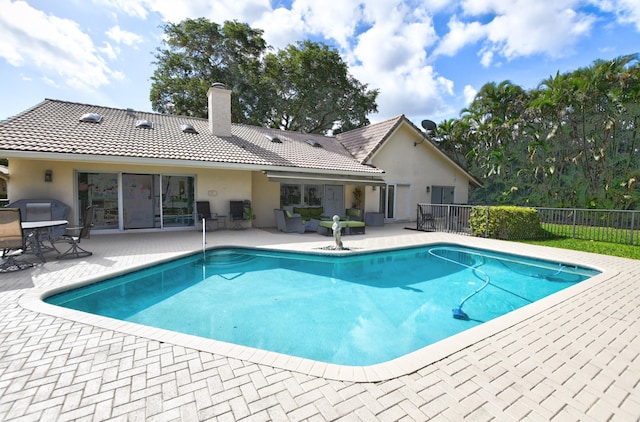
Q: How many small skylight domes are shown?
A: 5